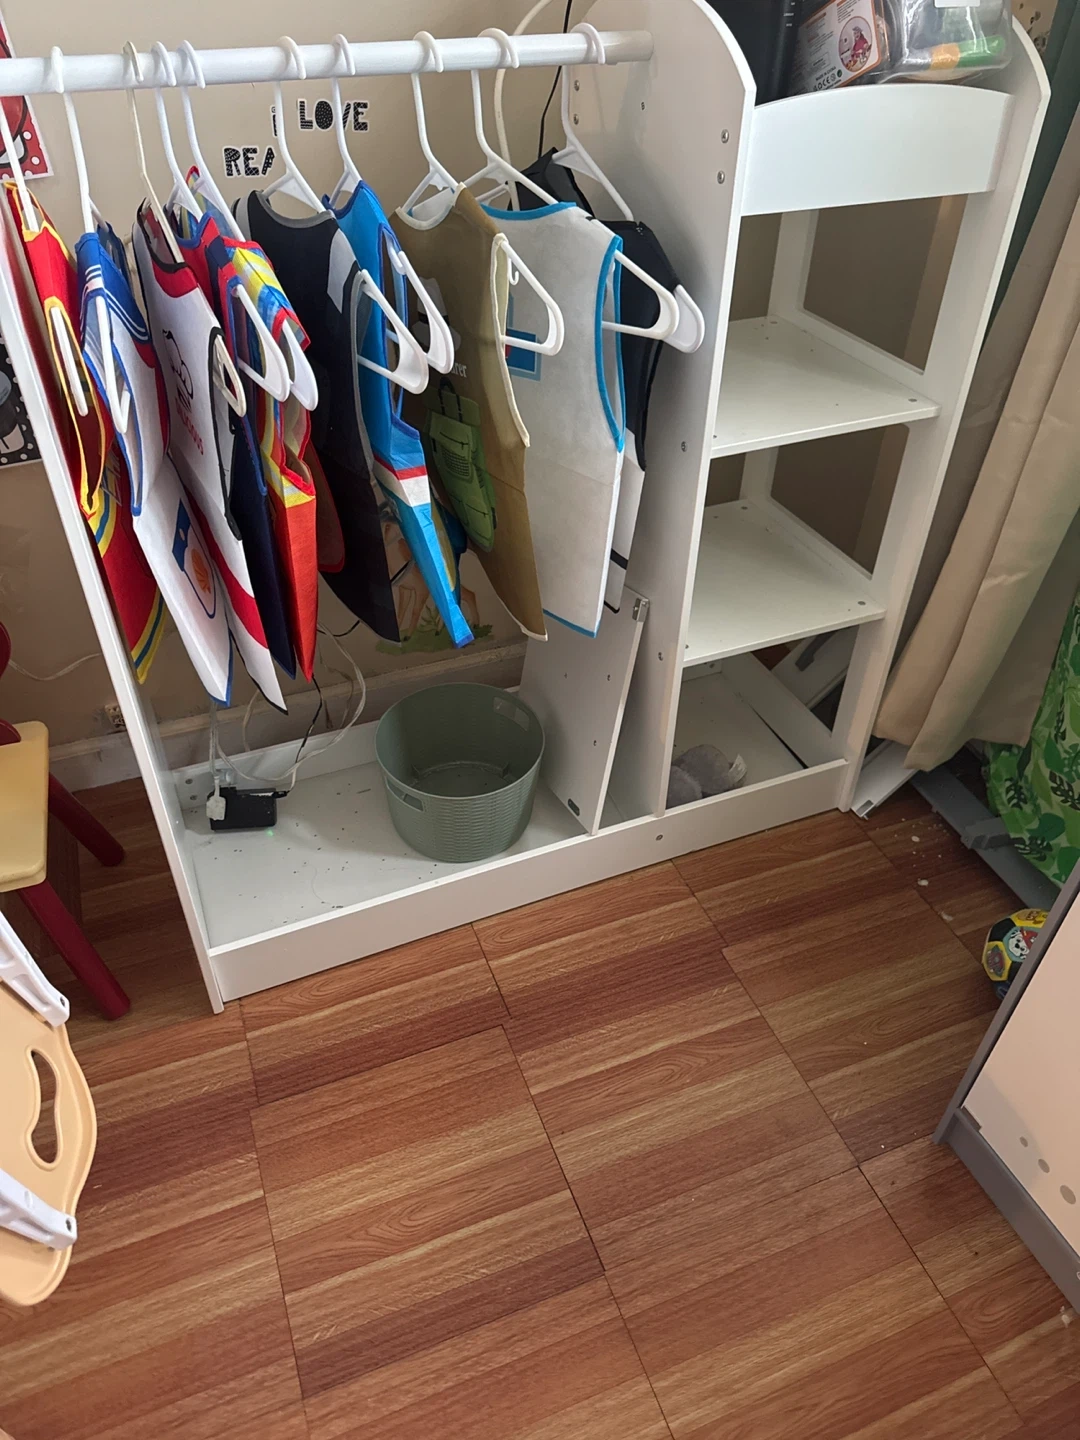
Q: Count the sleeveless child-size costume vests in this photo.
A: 10